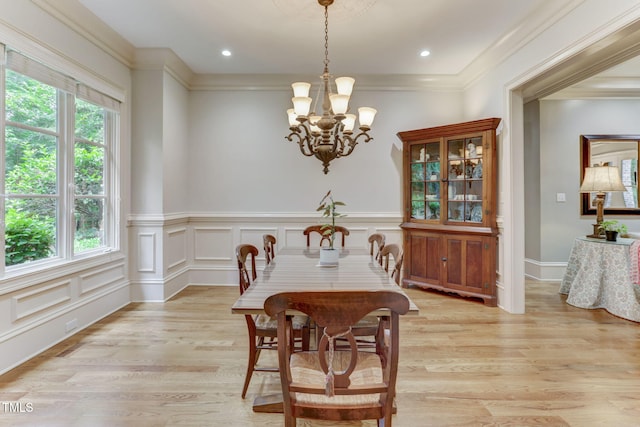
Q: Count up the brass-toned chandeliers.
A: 1